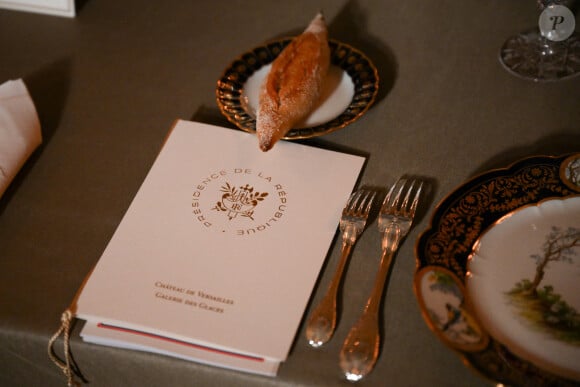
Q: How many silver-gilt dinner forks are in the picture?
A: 2